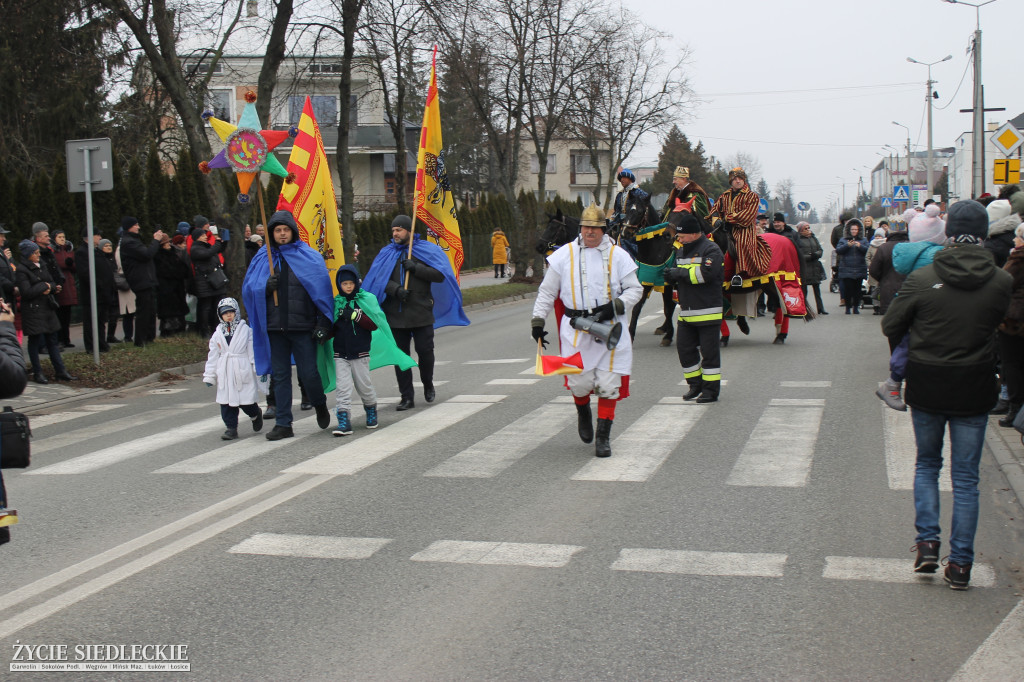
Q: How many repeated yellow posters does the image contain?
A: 2